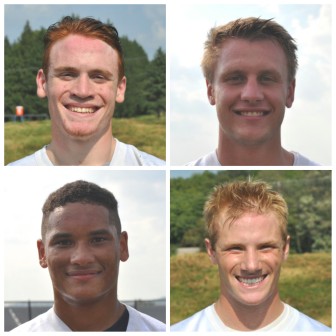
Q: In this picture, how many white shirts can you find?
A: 4